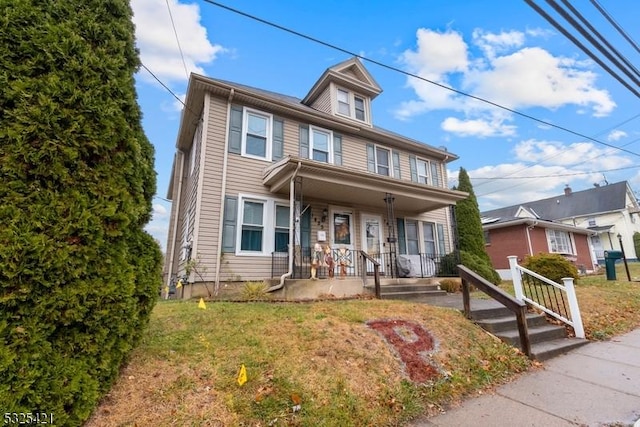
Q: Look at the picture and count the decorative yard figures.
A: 3